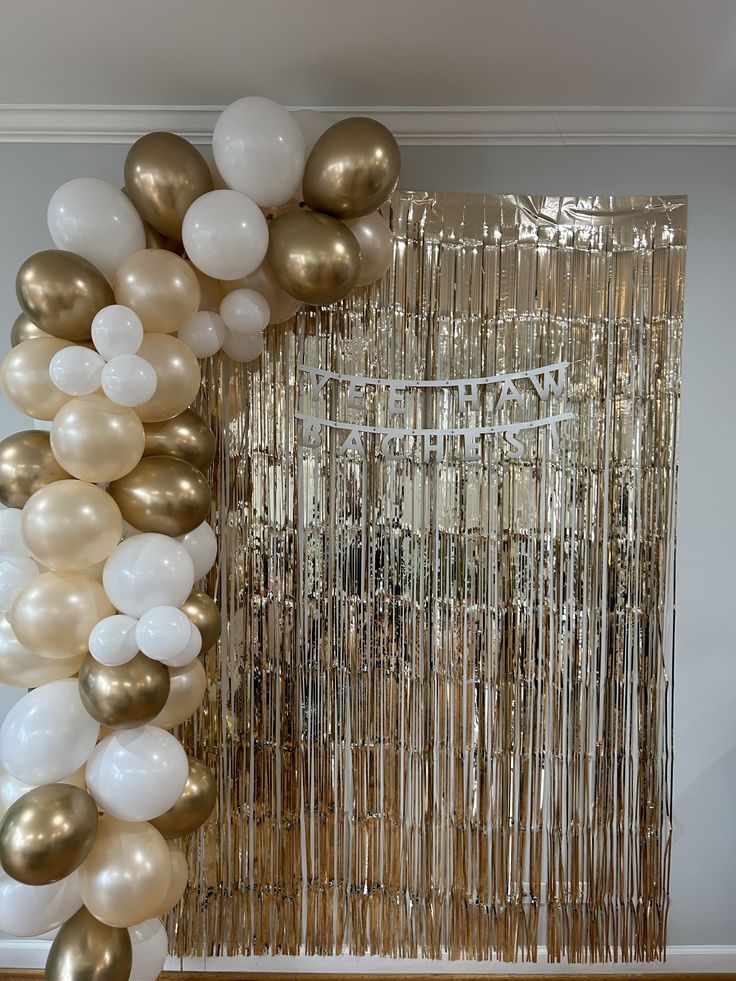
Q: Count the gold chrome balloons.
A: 13